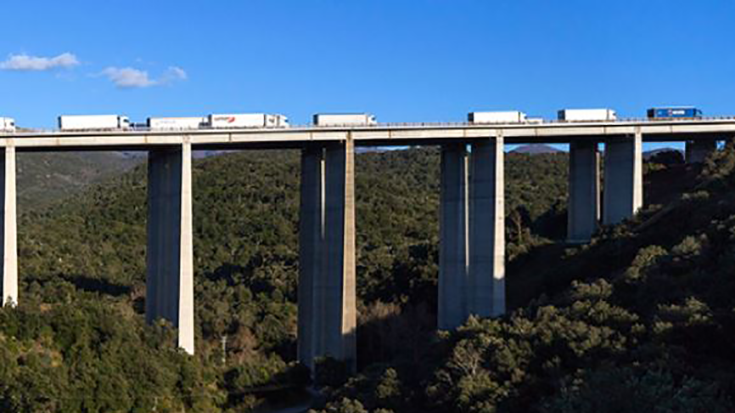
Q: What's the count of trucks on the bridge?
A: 8